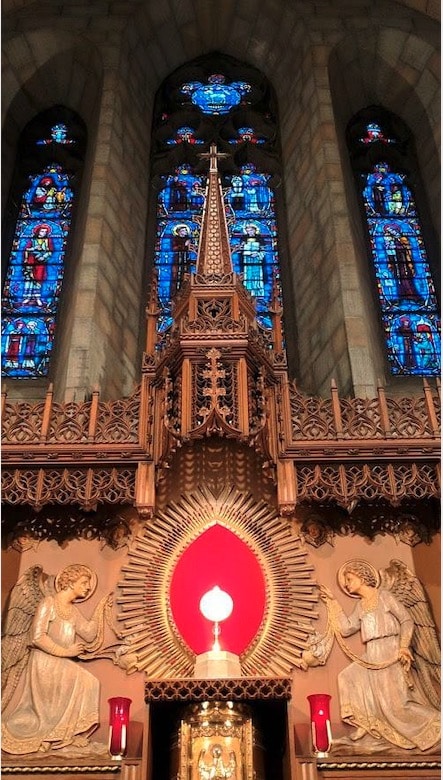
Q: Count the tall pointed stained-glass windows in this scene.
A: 3